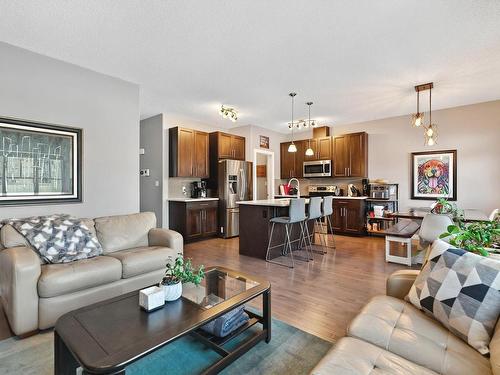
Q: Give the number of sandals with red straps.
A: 0